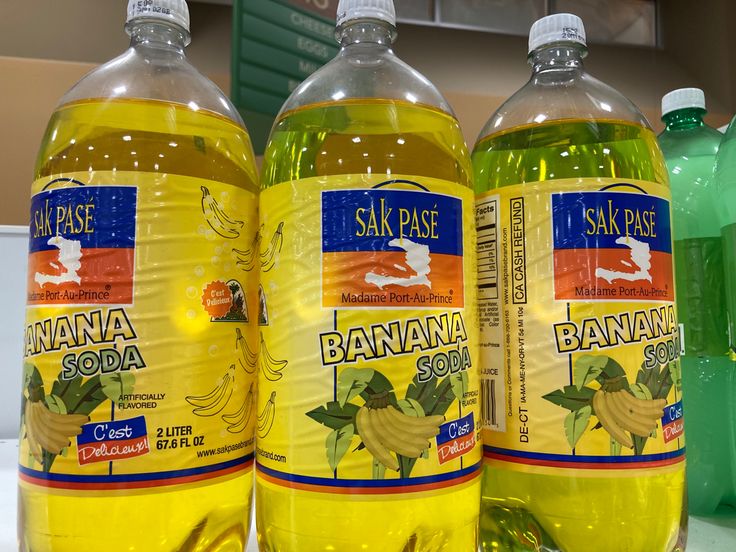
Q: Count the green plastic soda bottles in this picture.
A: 2